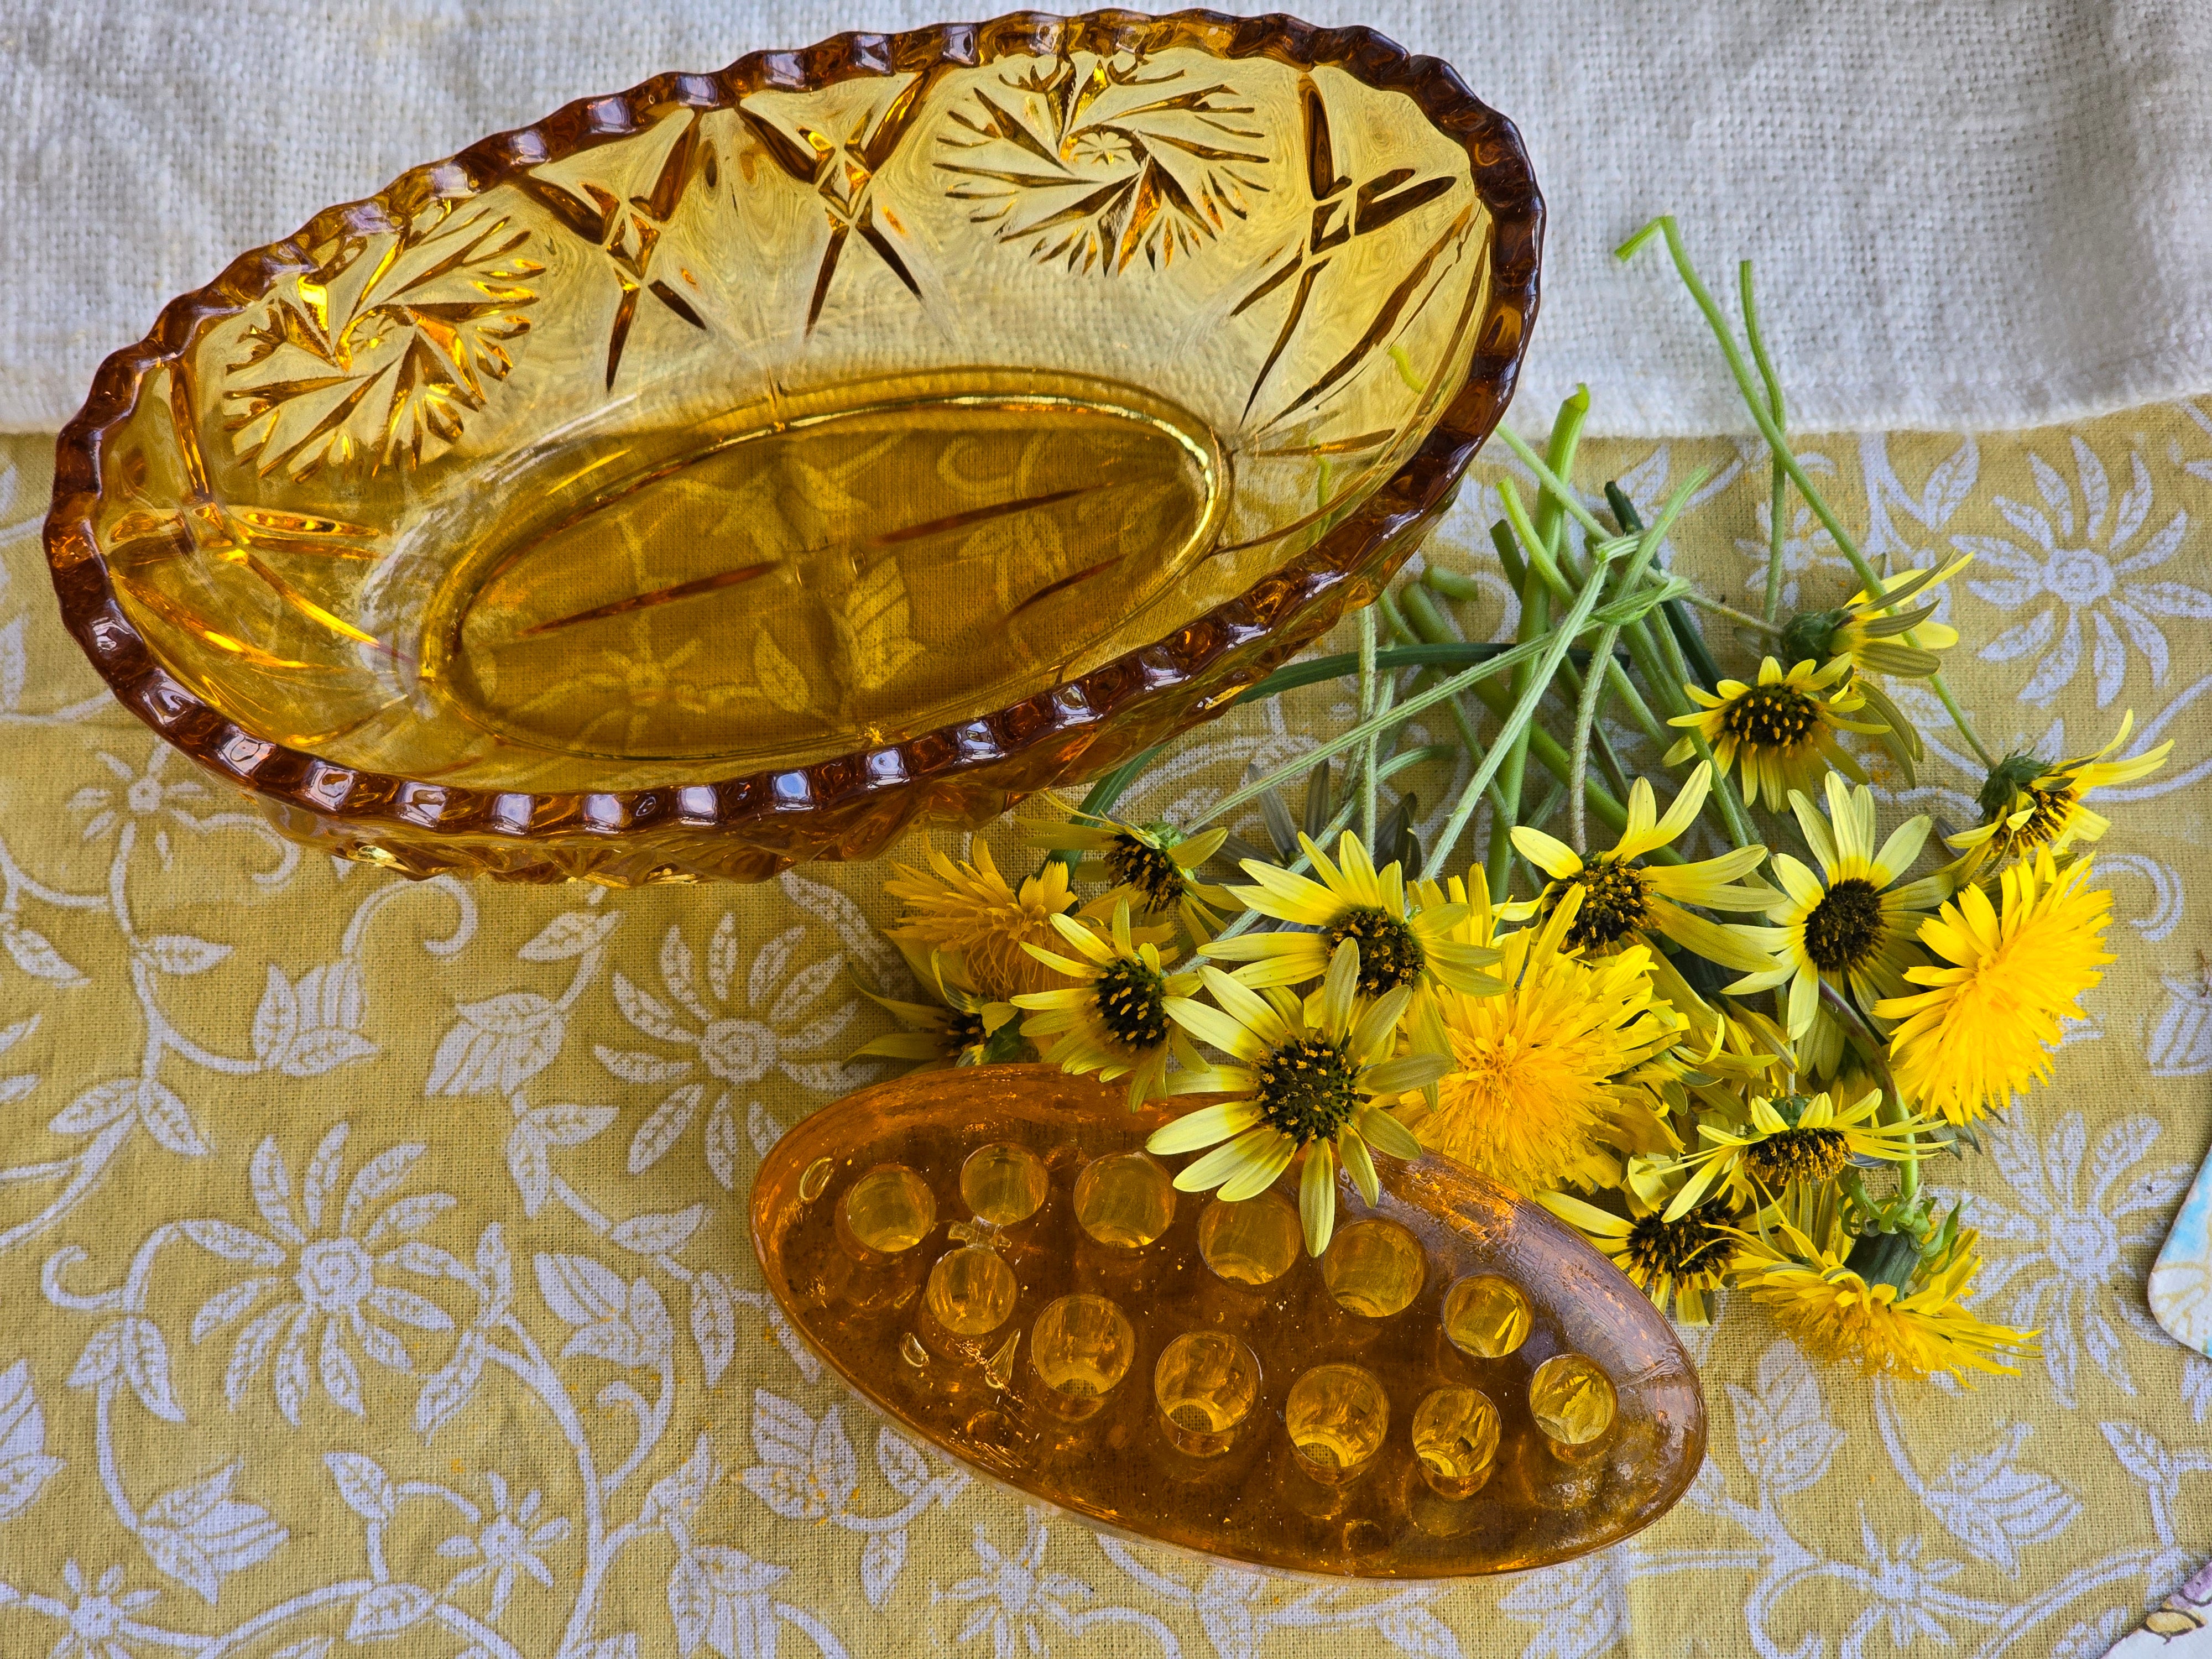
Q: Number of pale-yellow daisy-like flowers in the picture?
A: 12